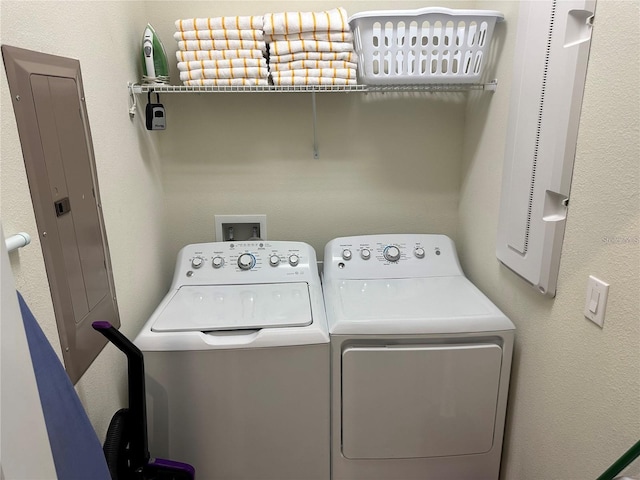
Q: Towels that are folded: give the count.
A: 14